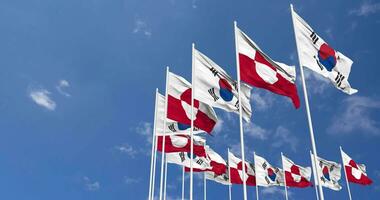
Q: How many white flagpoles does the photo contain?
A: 14